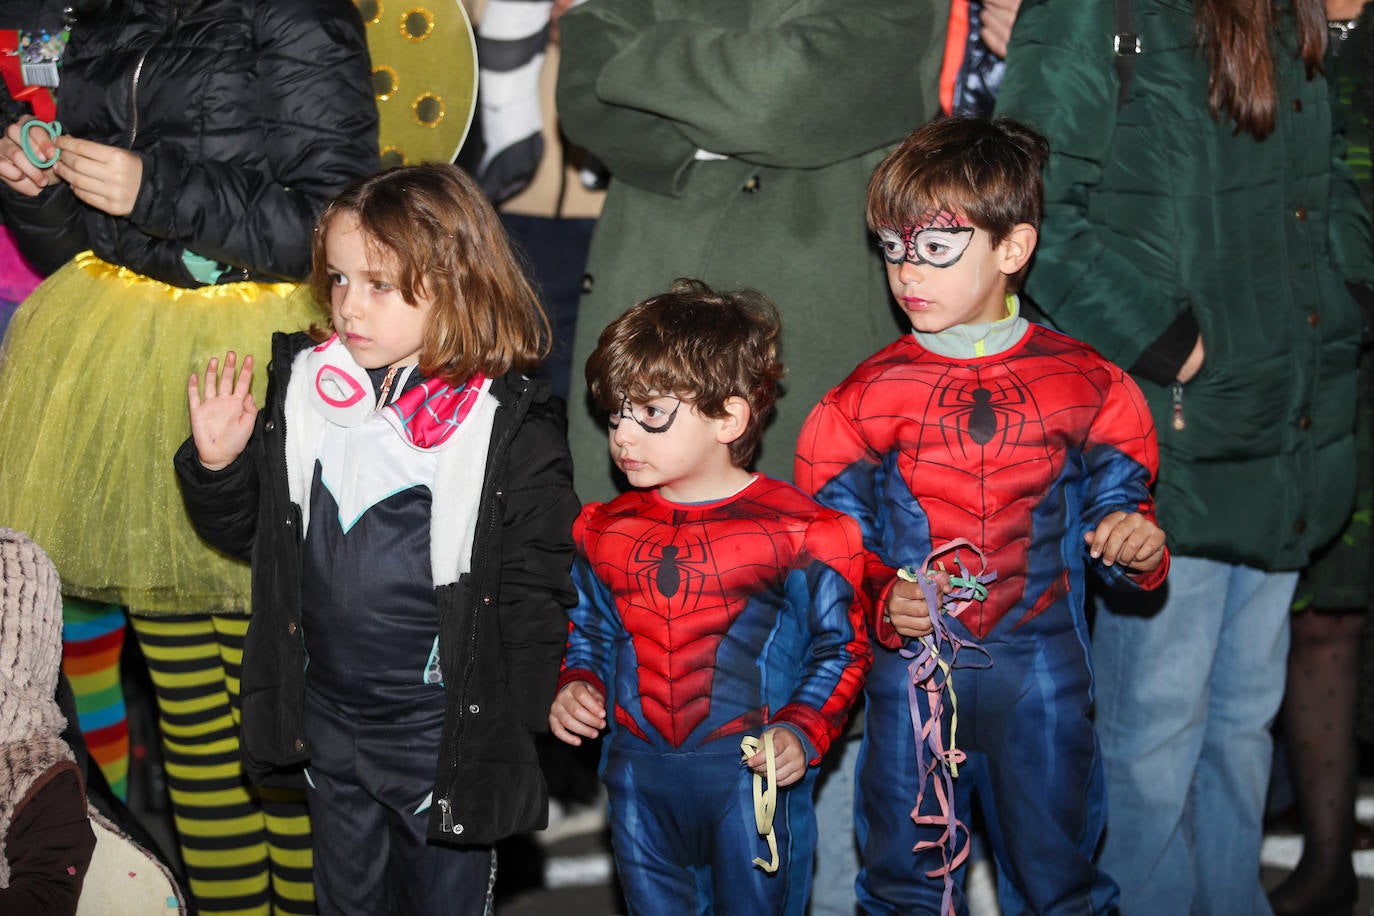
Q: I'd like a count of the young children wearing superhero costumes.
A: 3